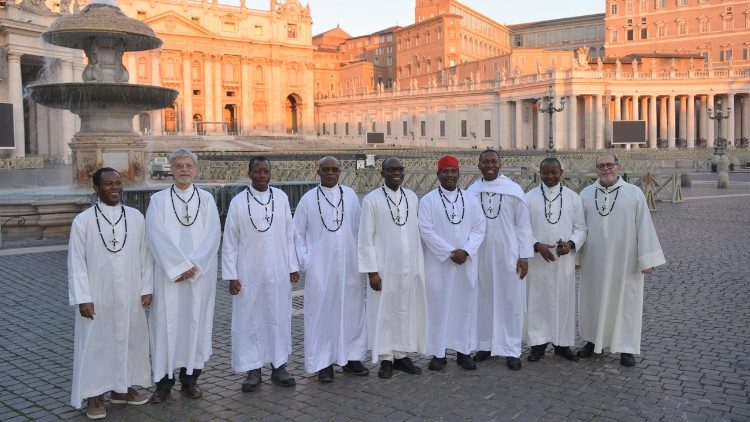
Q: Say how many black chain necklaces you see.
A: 9